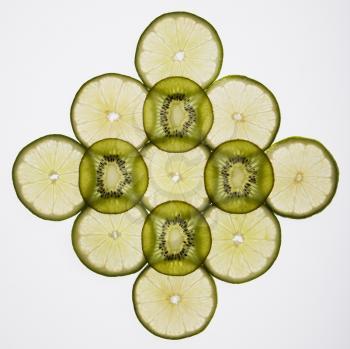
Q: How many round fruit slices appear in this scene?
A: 13